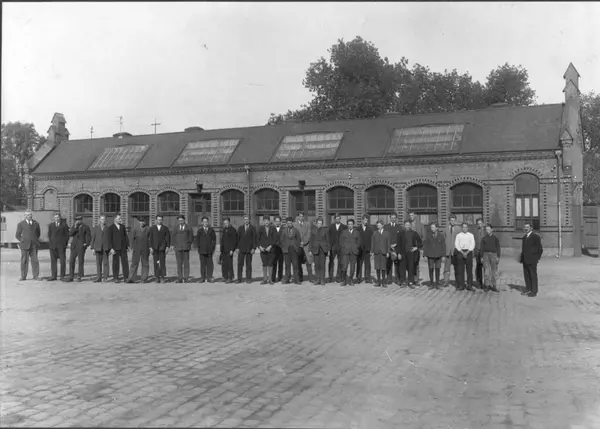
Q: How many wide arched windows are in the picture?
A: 10